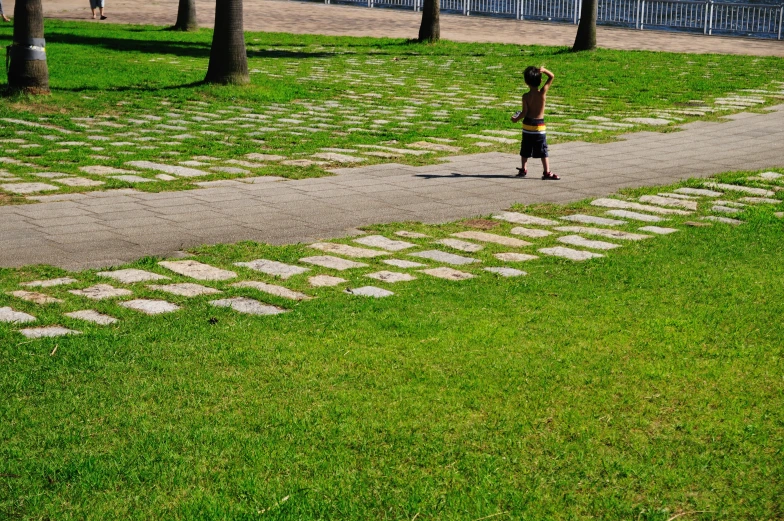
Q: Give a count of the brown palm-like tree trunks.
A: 5